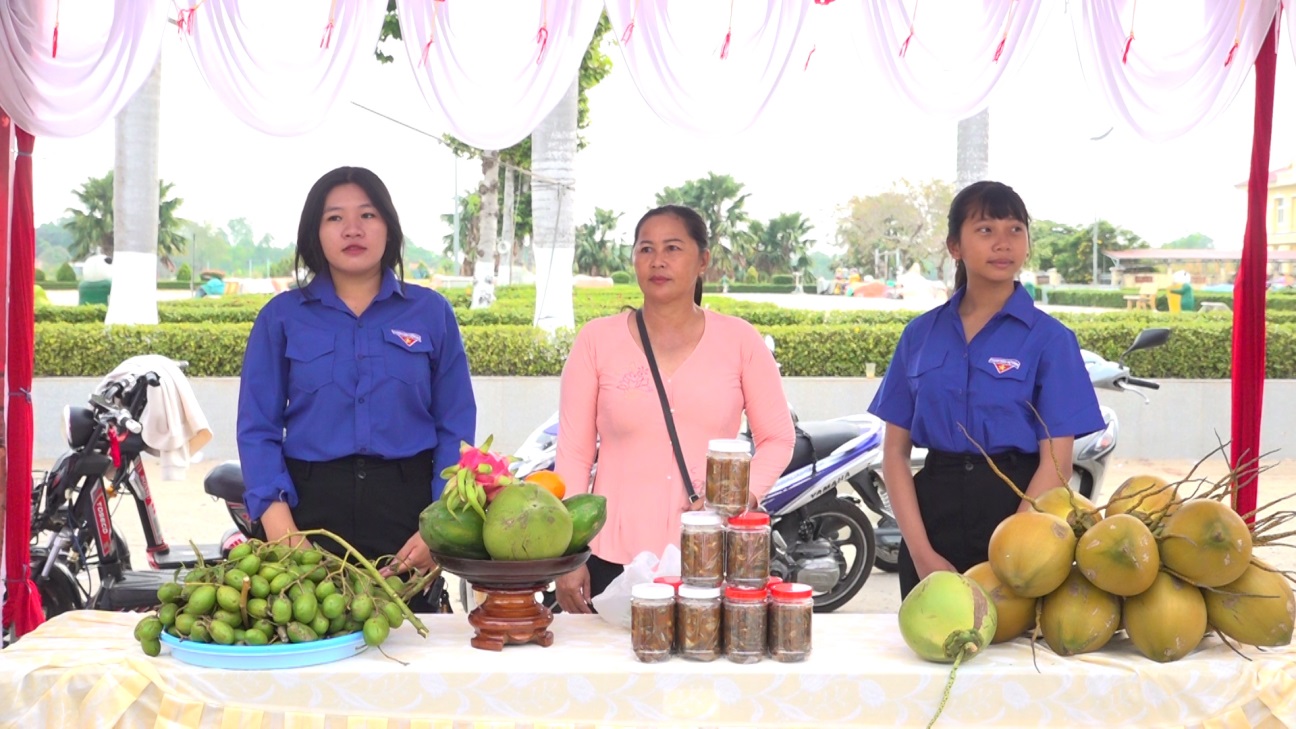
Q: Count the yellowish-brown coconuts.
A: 9